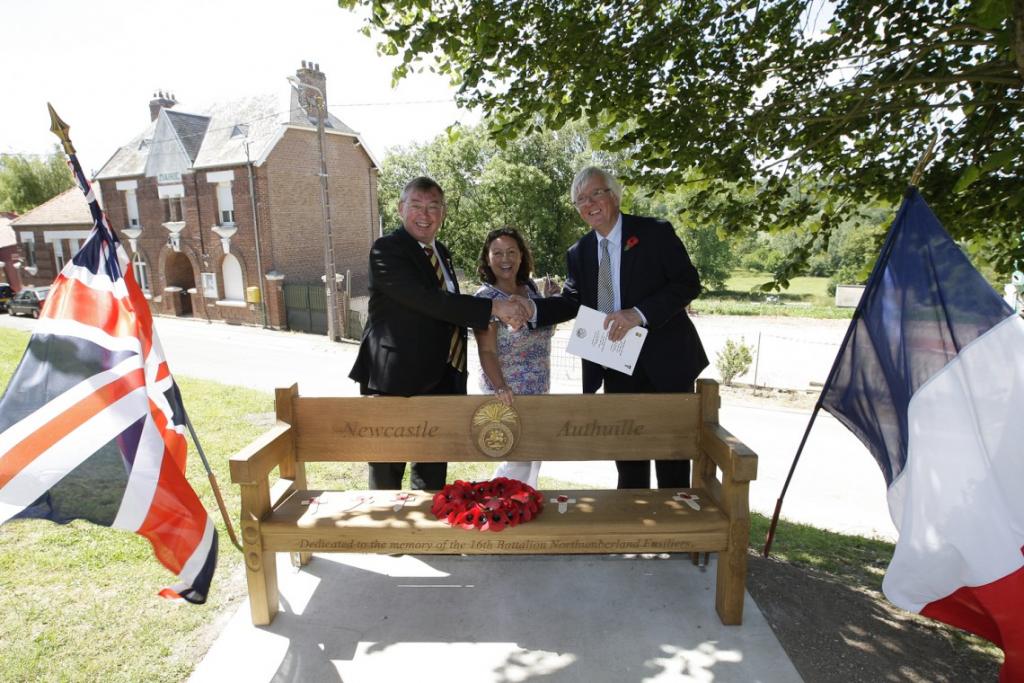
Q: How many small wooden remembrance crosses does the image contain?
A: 5